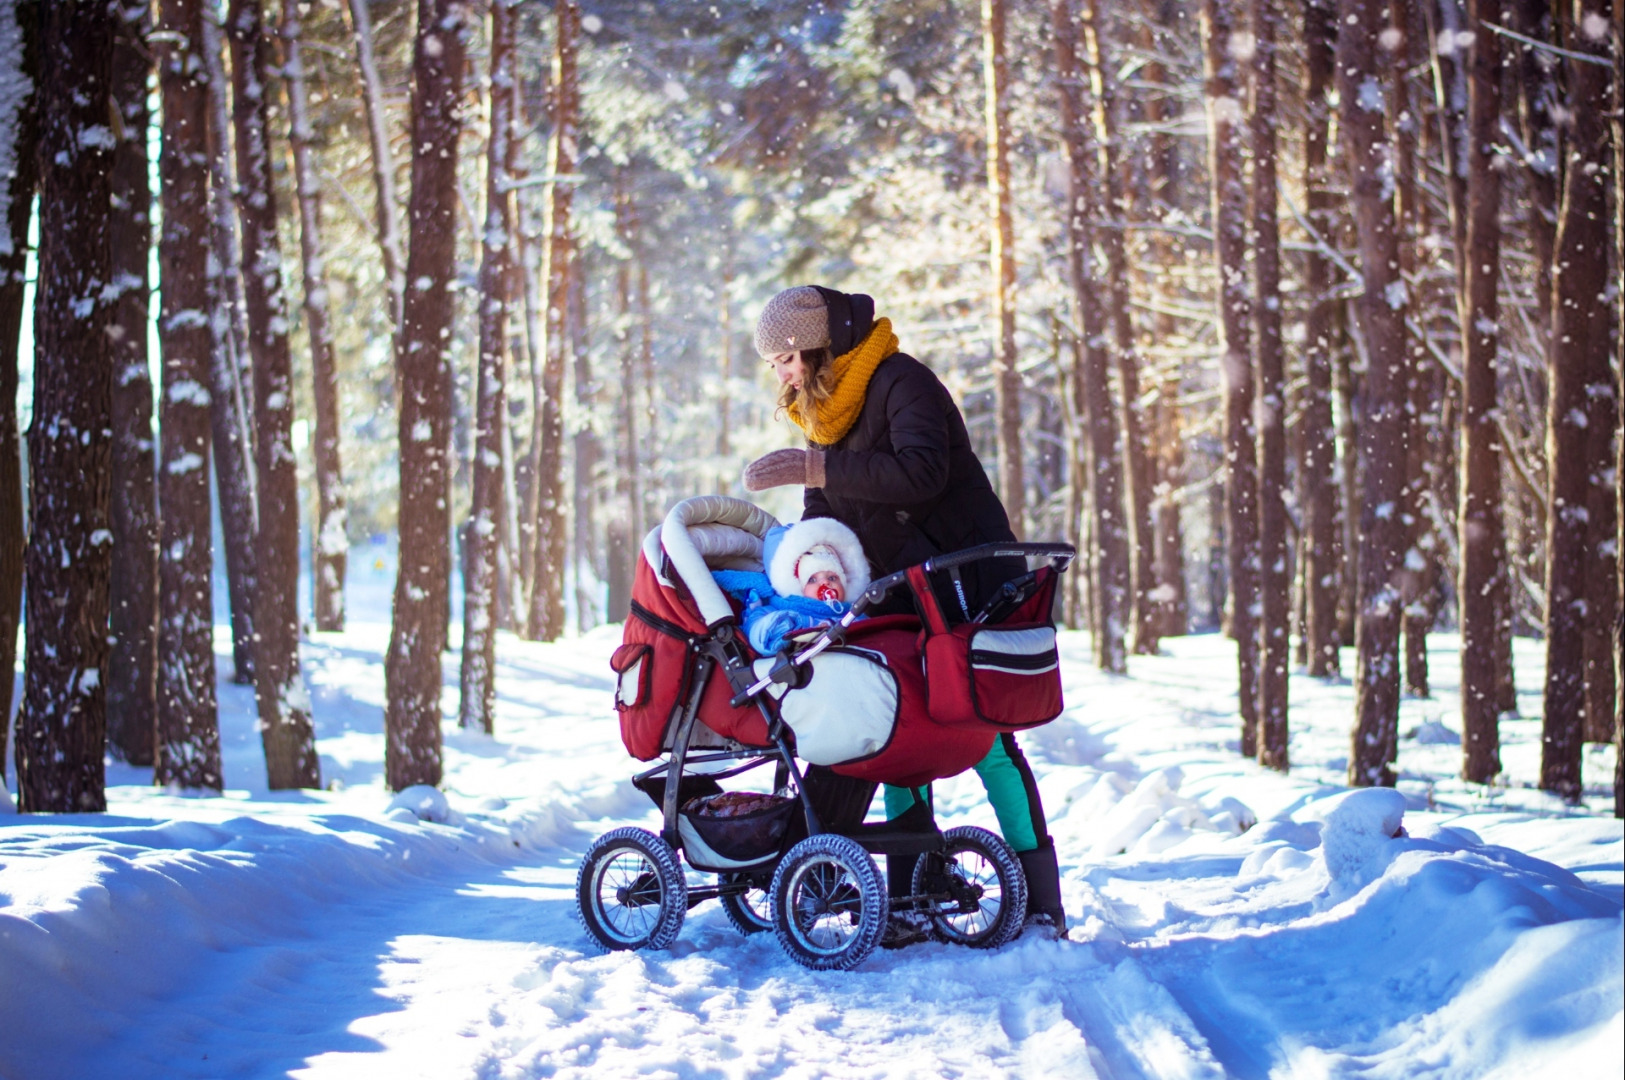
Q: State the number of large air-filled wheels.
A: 4